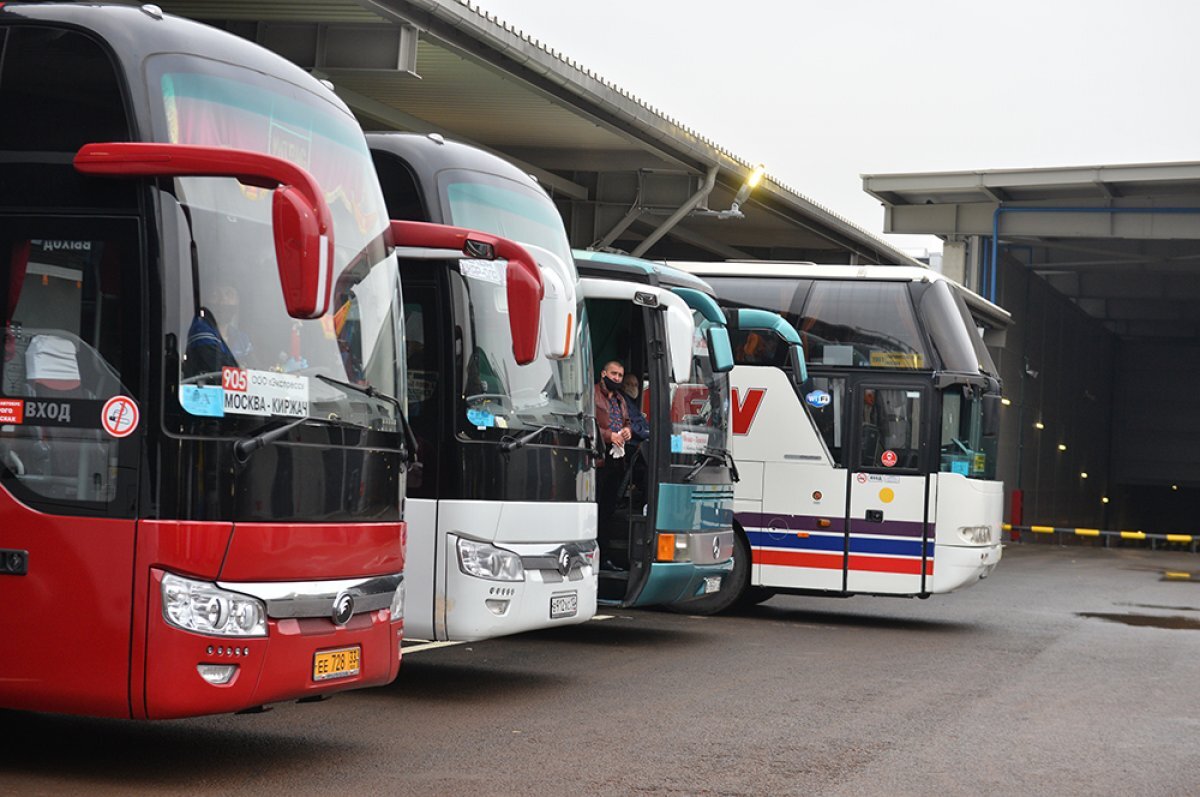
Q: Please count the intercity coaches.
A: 4